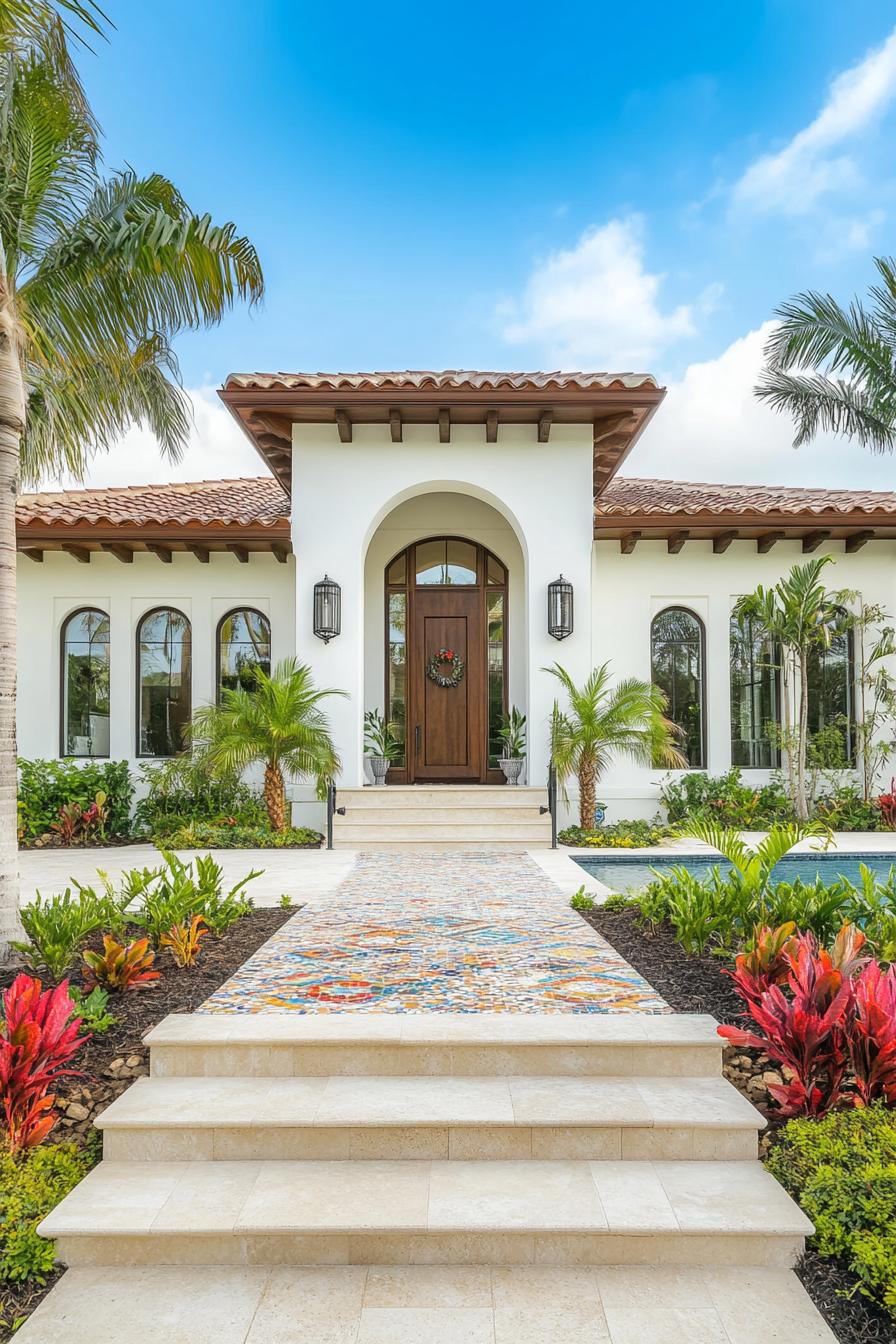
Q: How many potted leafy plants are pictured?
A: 2